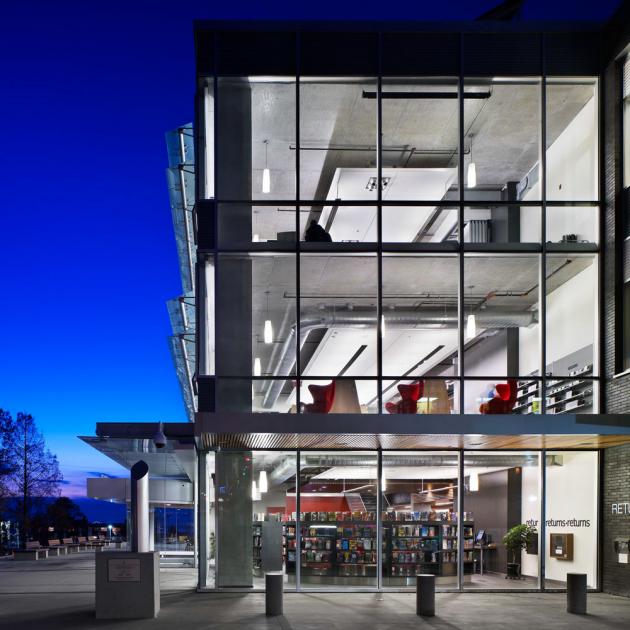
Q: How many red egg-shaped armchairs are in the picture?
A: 3